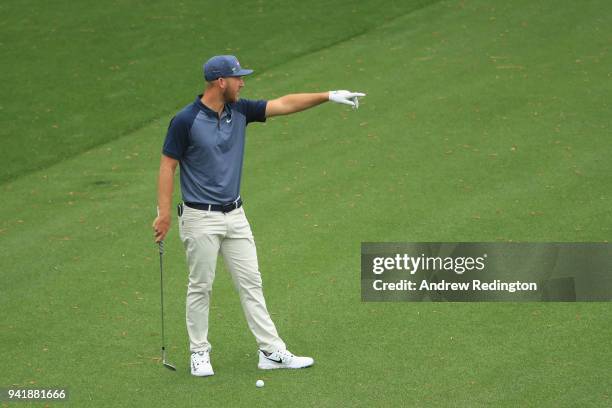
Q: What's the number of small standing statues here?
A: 0